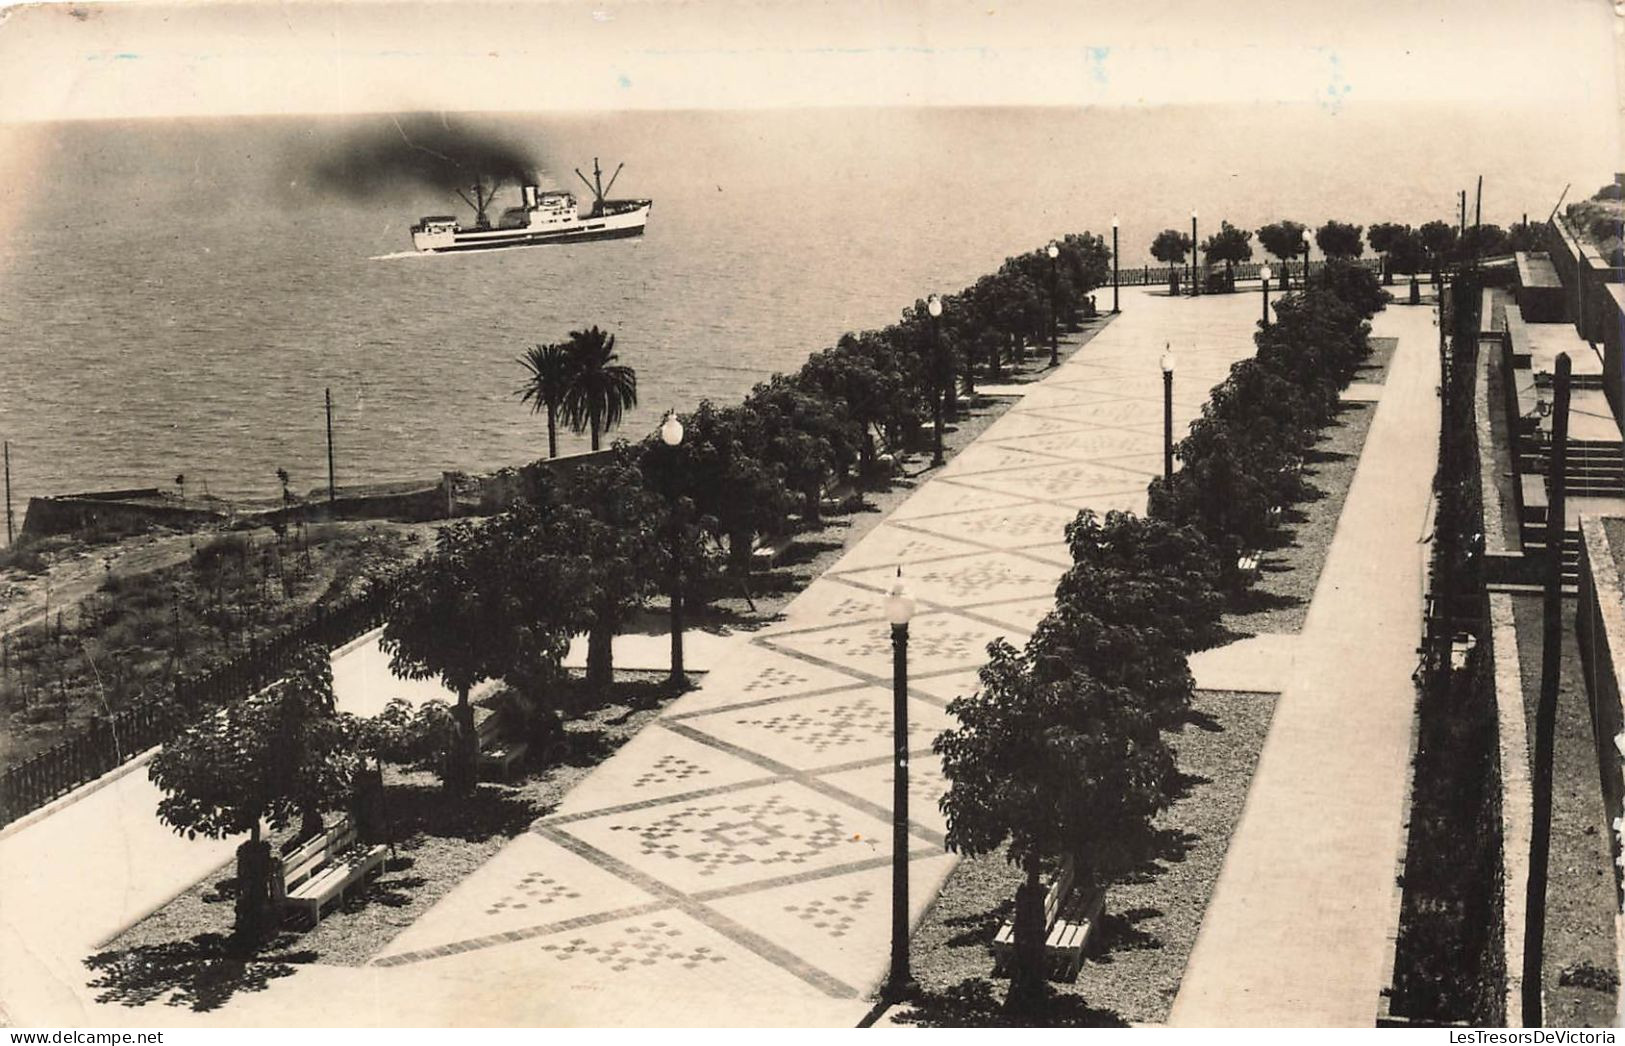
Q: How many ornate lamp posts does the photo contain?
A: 9